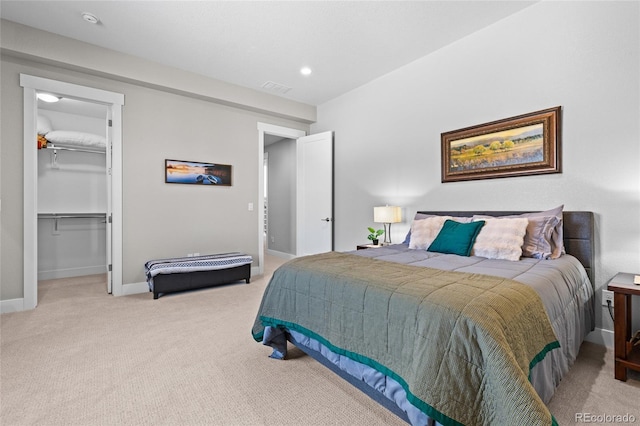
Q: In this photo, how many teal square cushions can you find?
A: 1